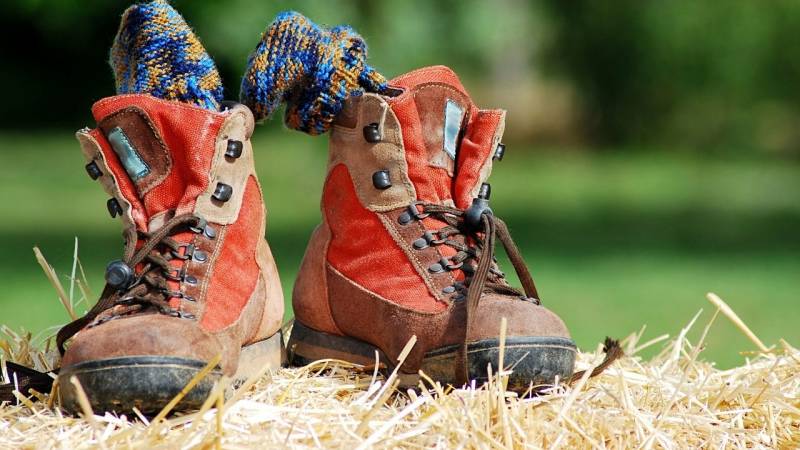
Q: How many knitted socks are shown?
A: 2